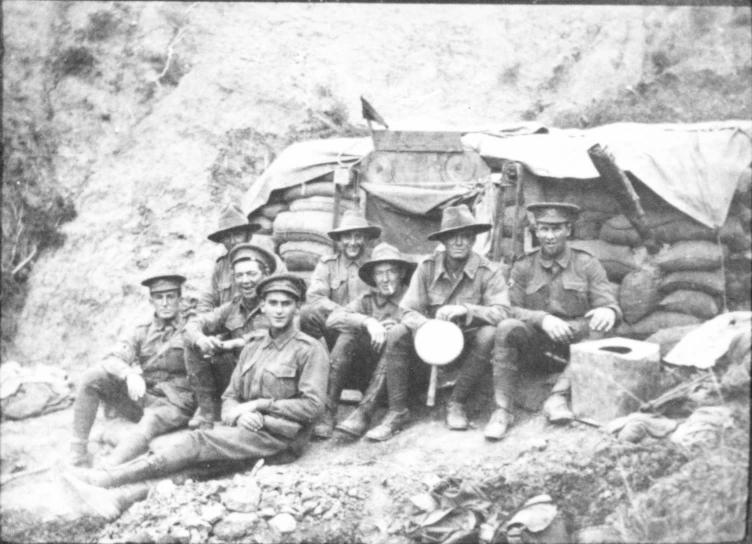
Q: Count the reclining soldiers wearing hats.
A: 1